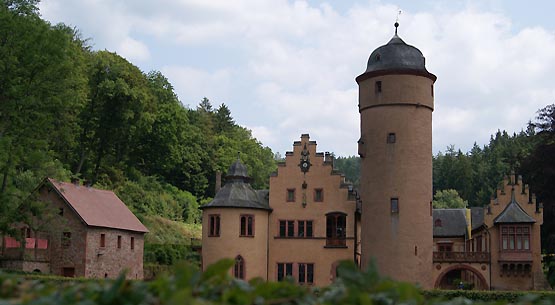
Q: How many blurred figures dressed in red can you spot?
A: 0